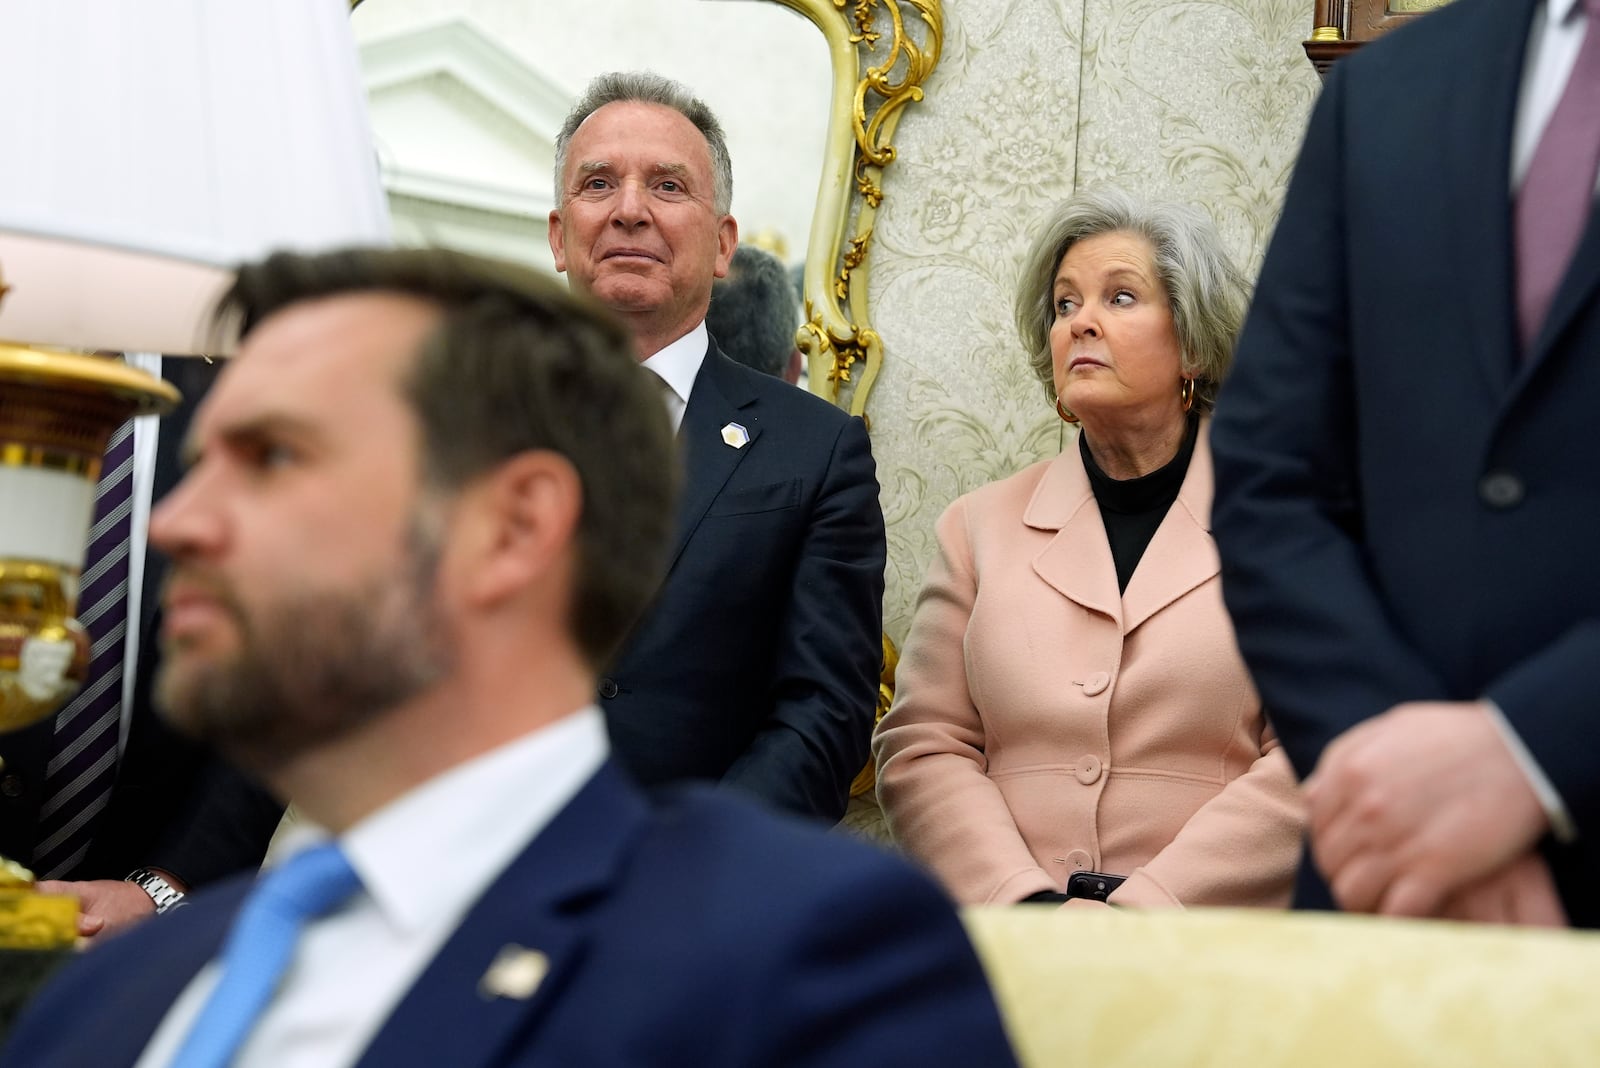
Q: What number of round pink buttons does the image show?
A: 3